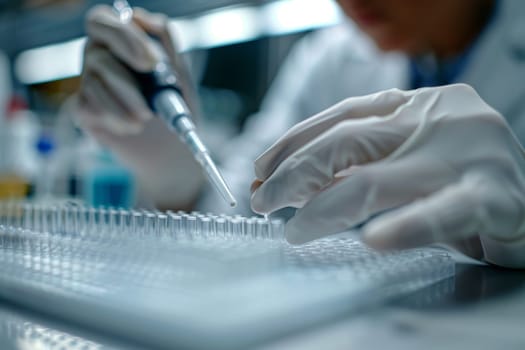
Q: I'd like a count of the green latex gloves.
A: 0